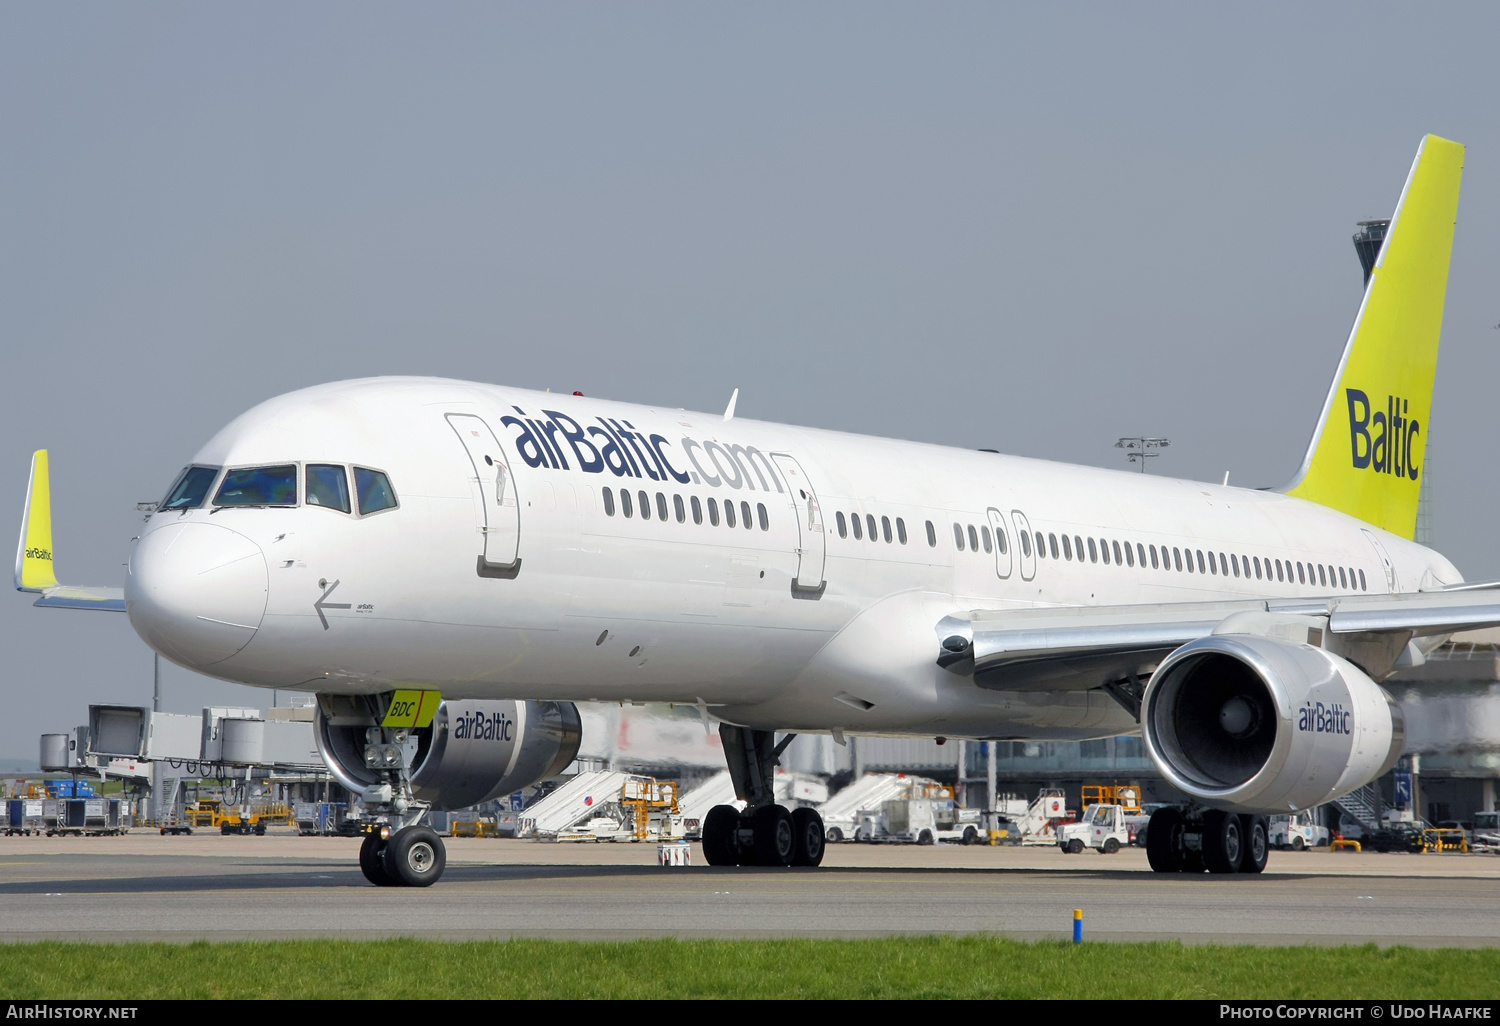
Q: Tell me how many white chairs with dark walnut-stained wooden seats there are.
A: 0